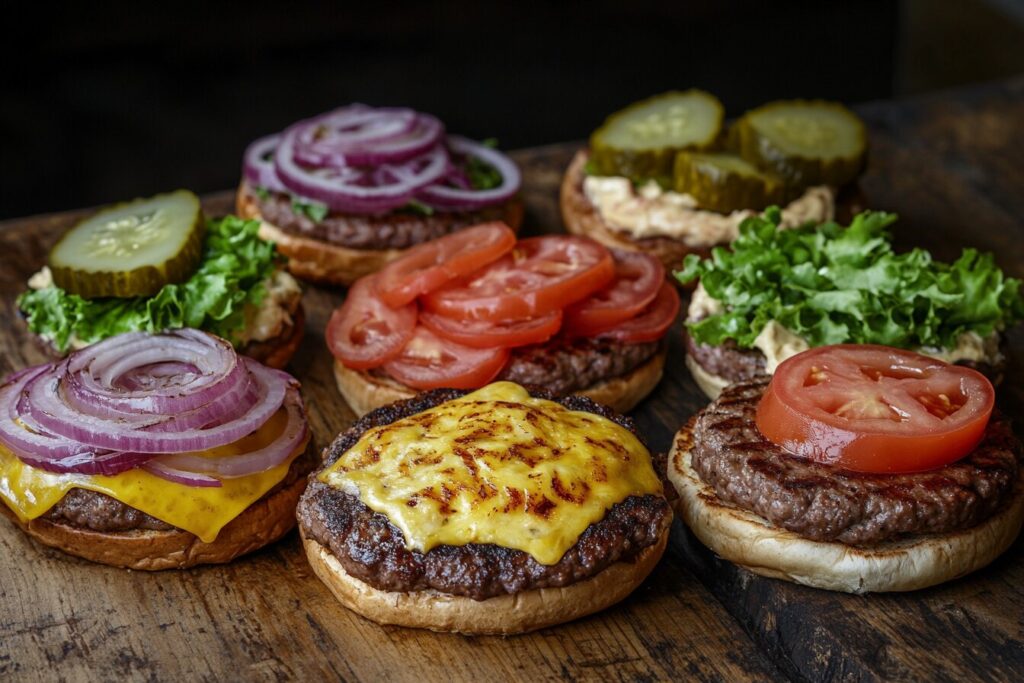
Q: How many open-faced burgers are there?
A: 8